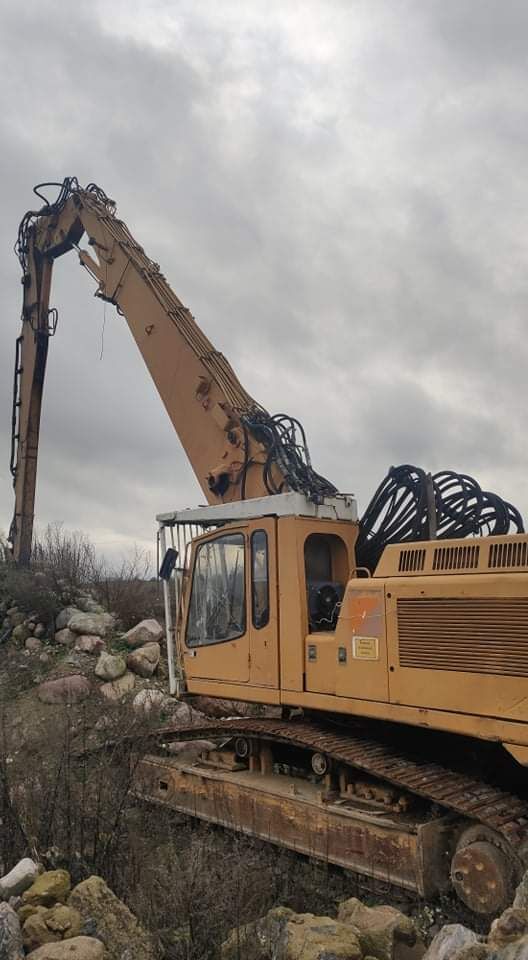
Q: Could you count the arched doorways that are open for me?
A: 1